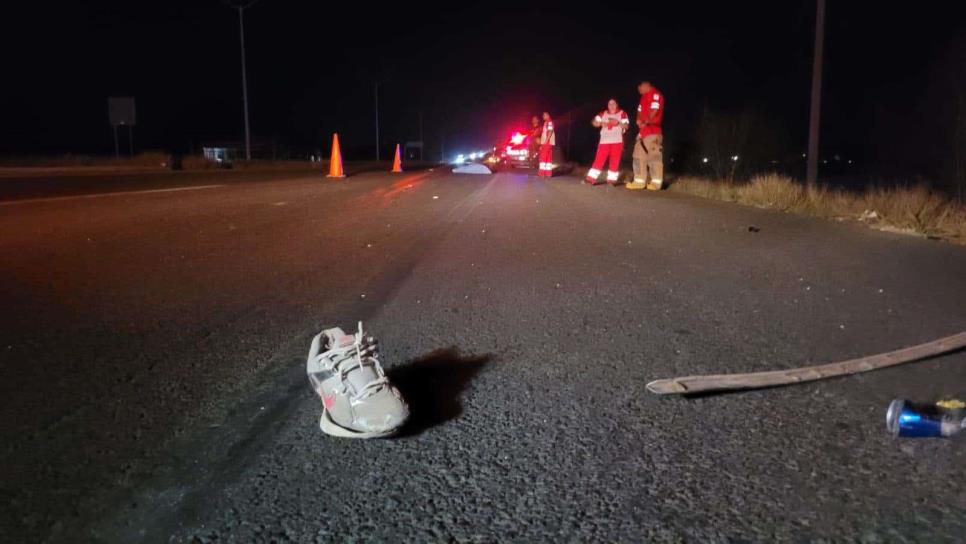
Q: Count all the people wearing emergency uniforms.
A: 3